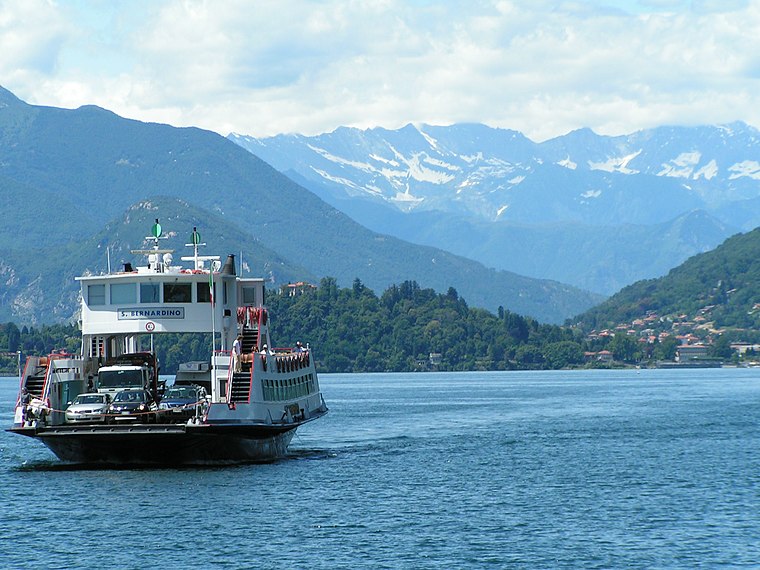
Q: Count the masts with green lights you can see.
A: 2